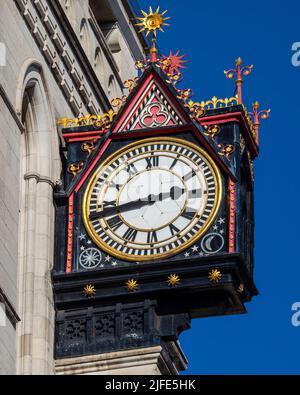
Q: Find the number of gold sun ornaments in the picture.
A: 5